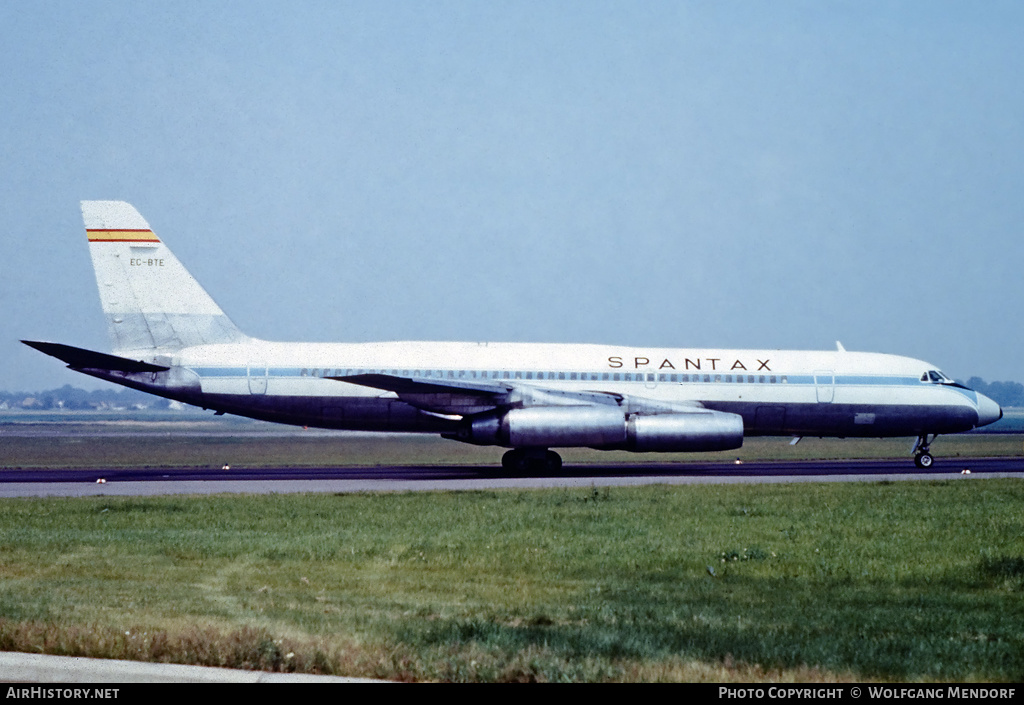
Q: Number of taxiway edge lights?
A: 4